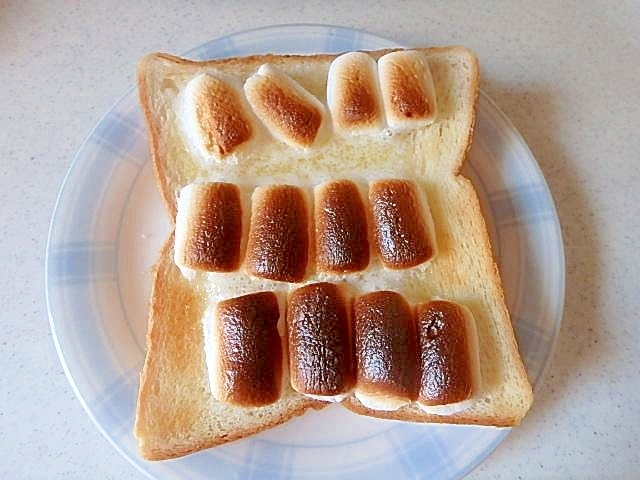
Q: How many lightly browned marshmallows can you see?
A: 4